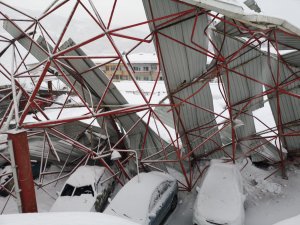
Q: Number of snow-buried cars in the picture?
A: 3